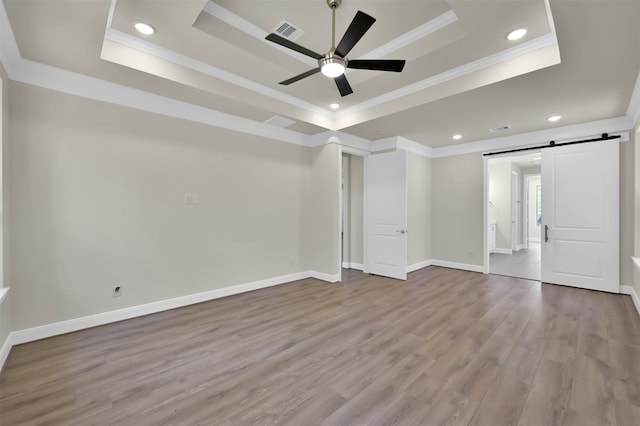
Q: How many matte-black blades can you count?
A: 5